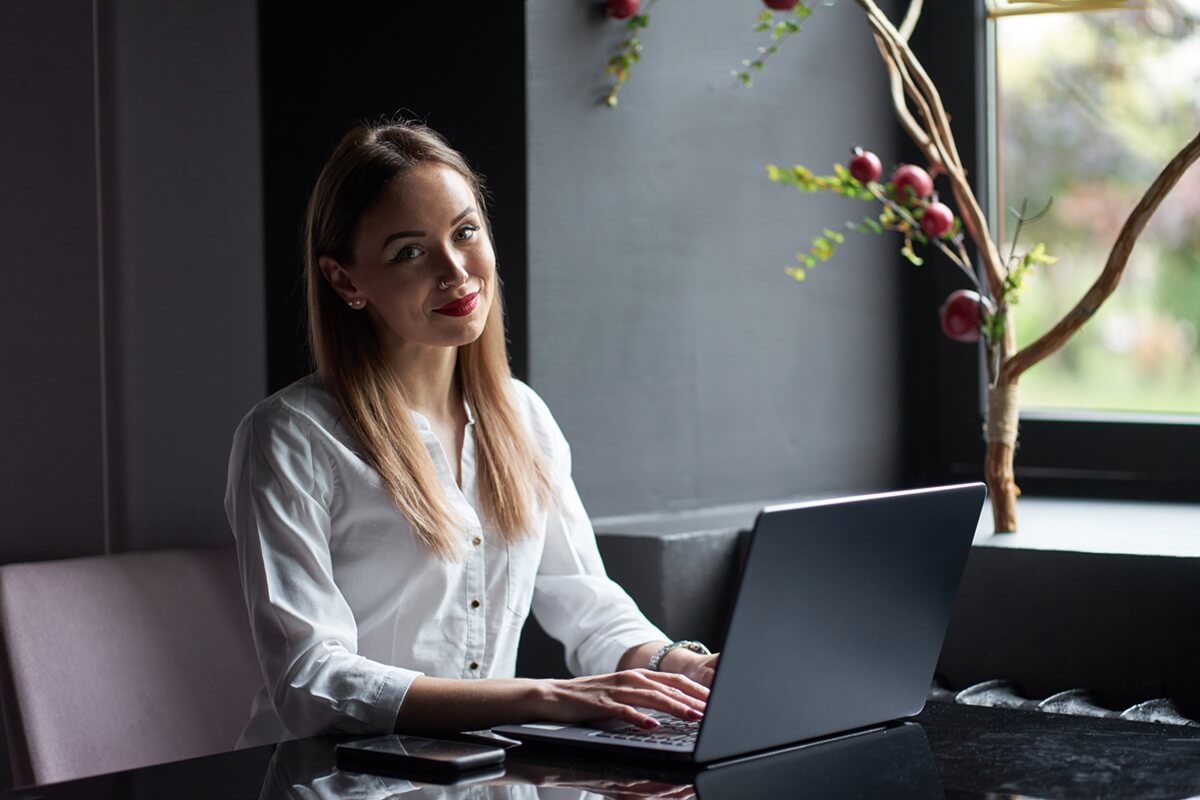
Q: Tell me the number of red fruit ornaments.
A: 6